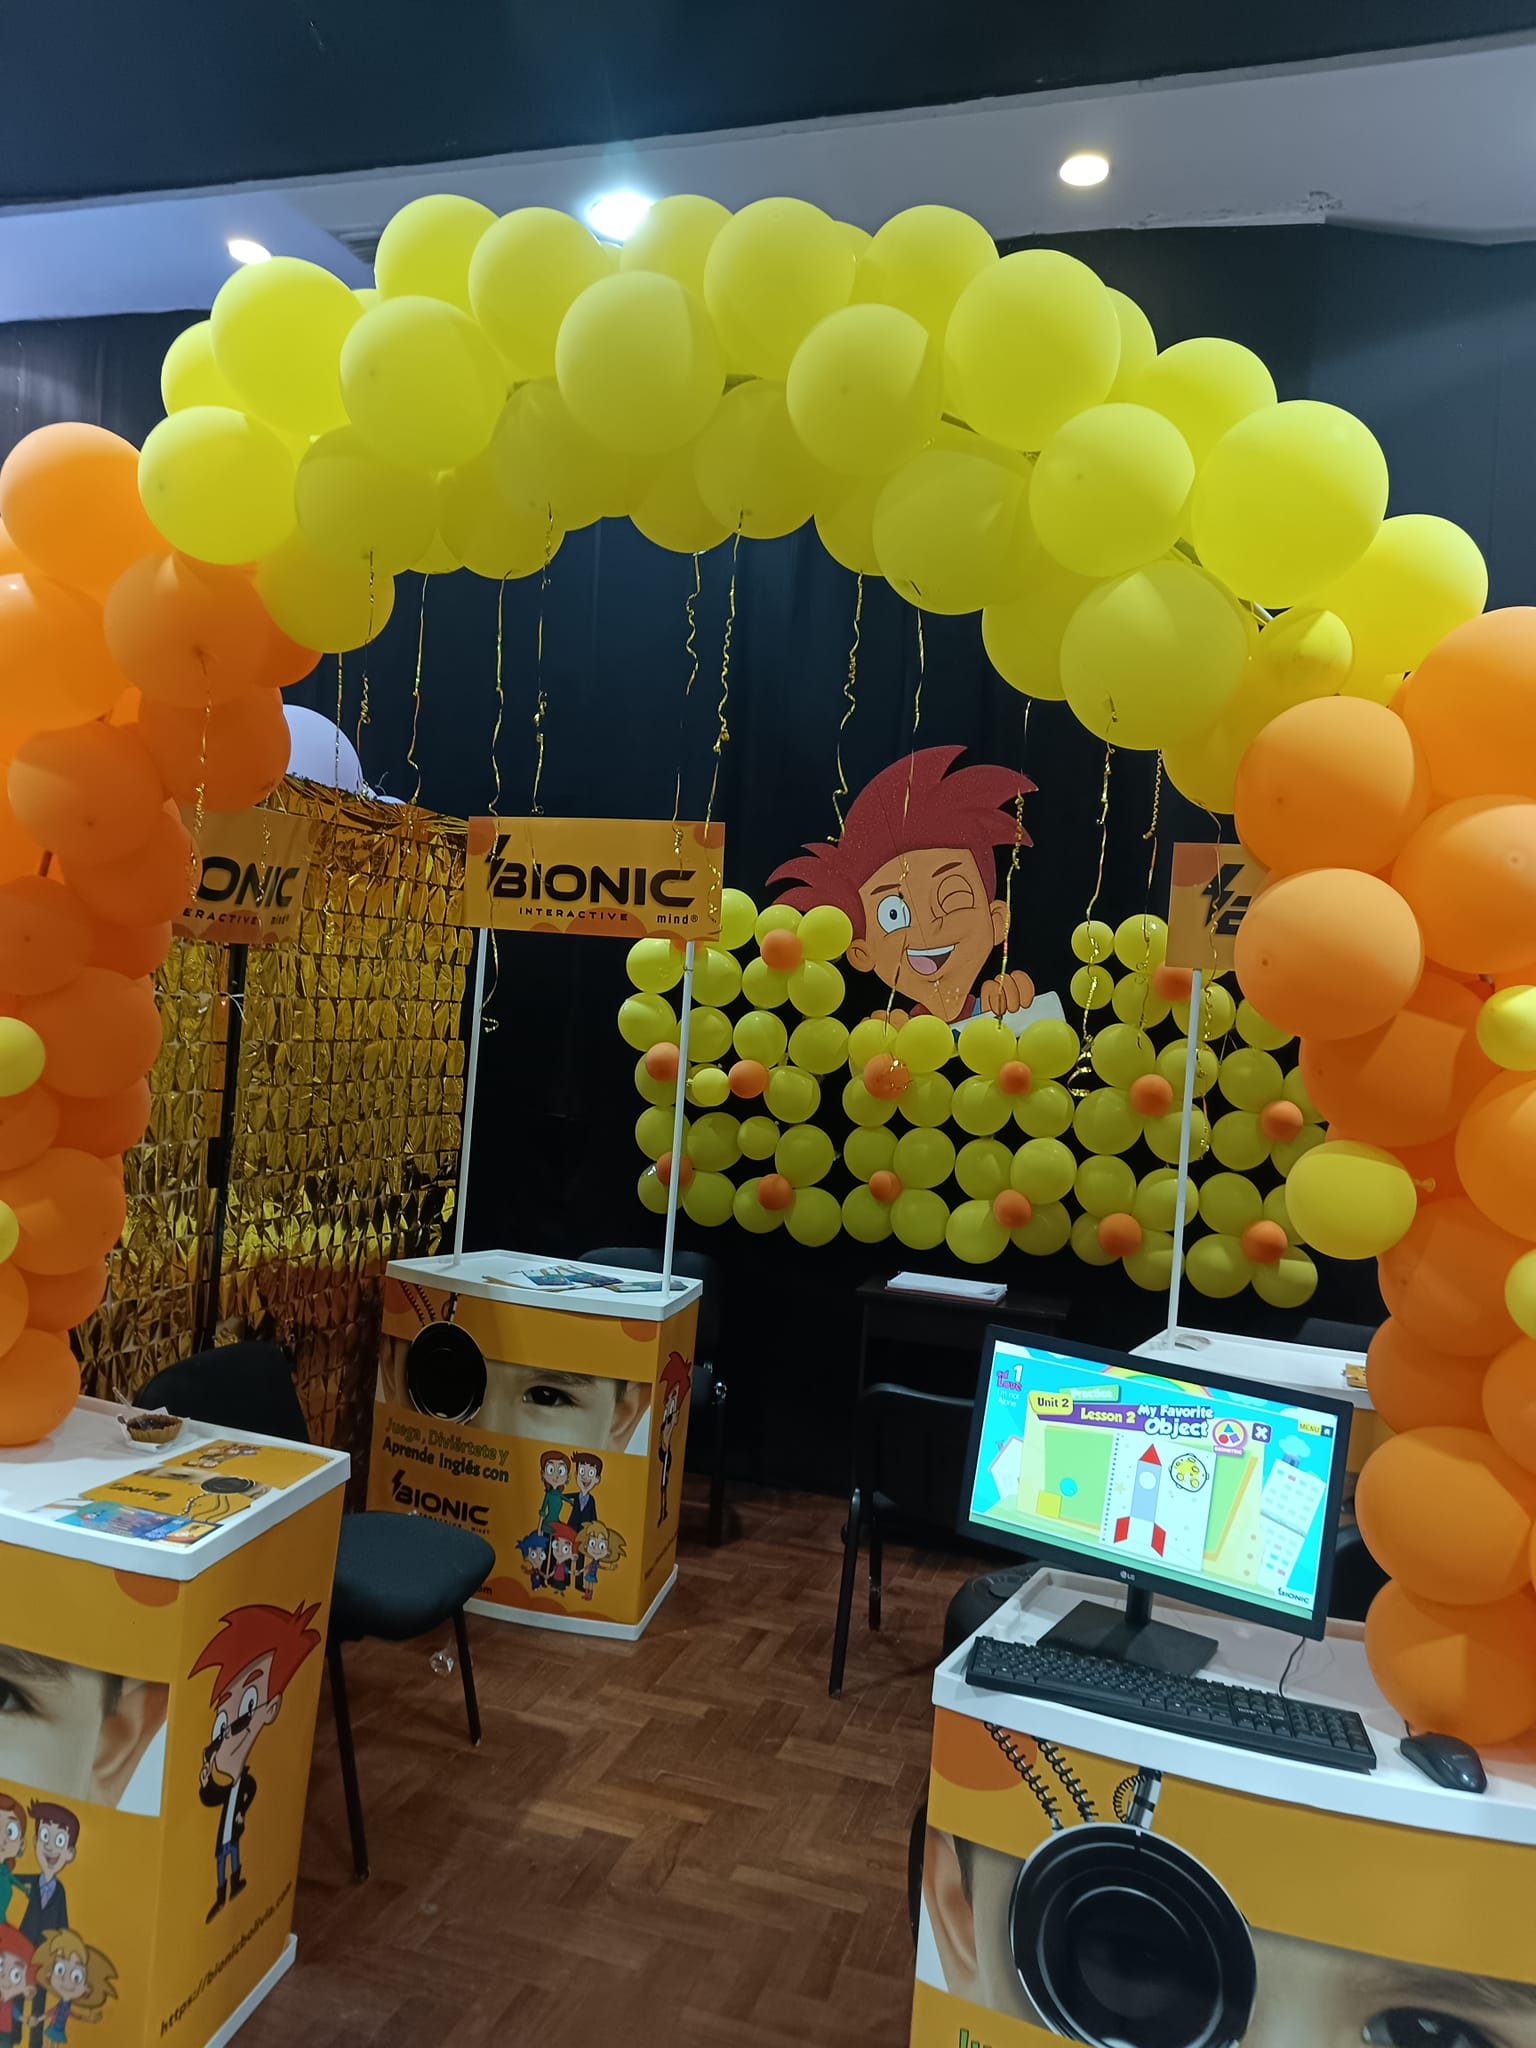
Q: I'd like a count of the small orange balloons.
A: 15